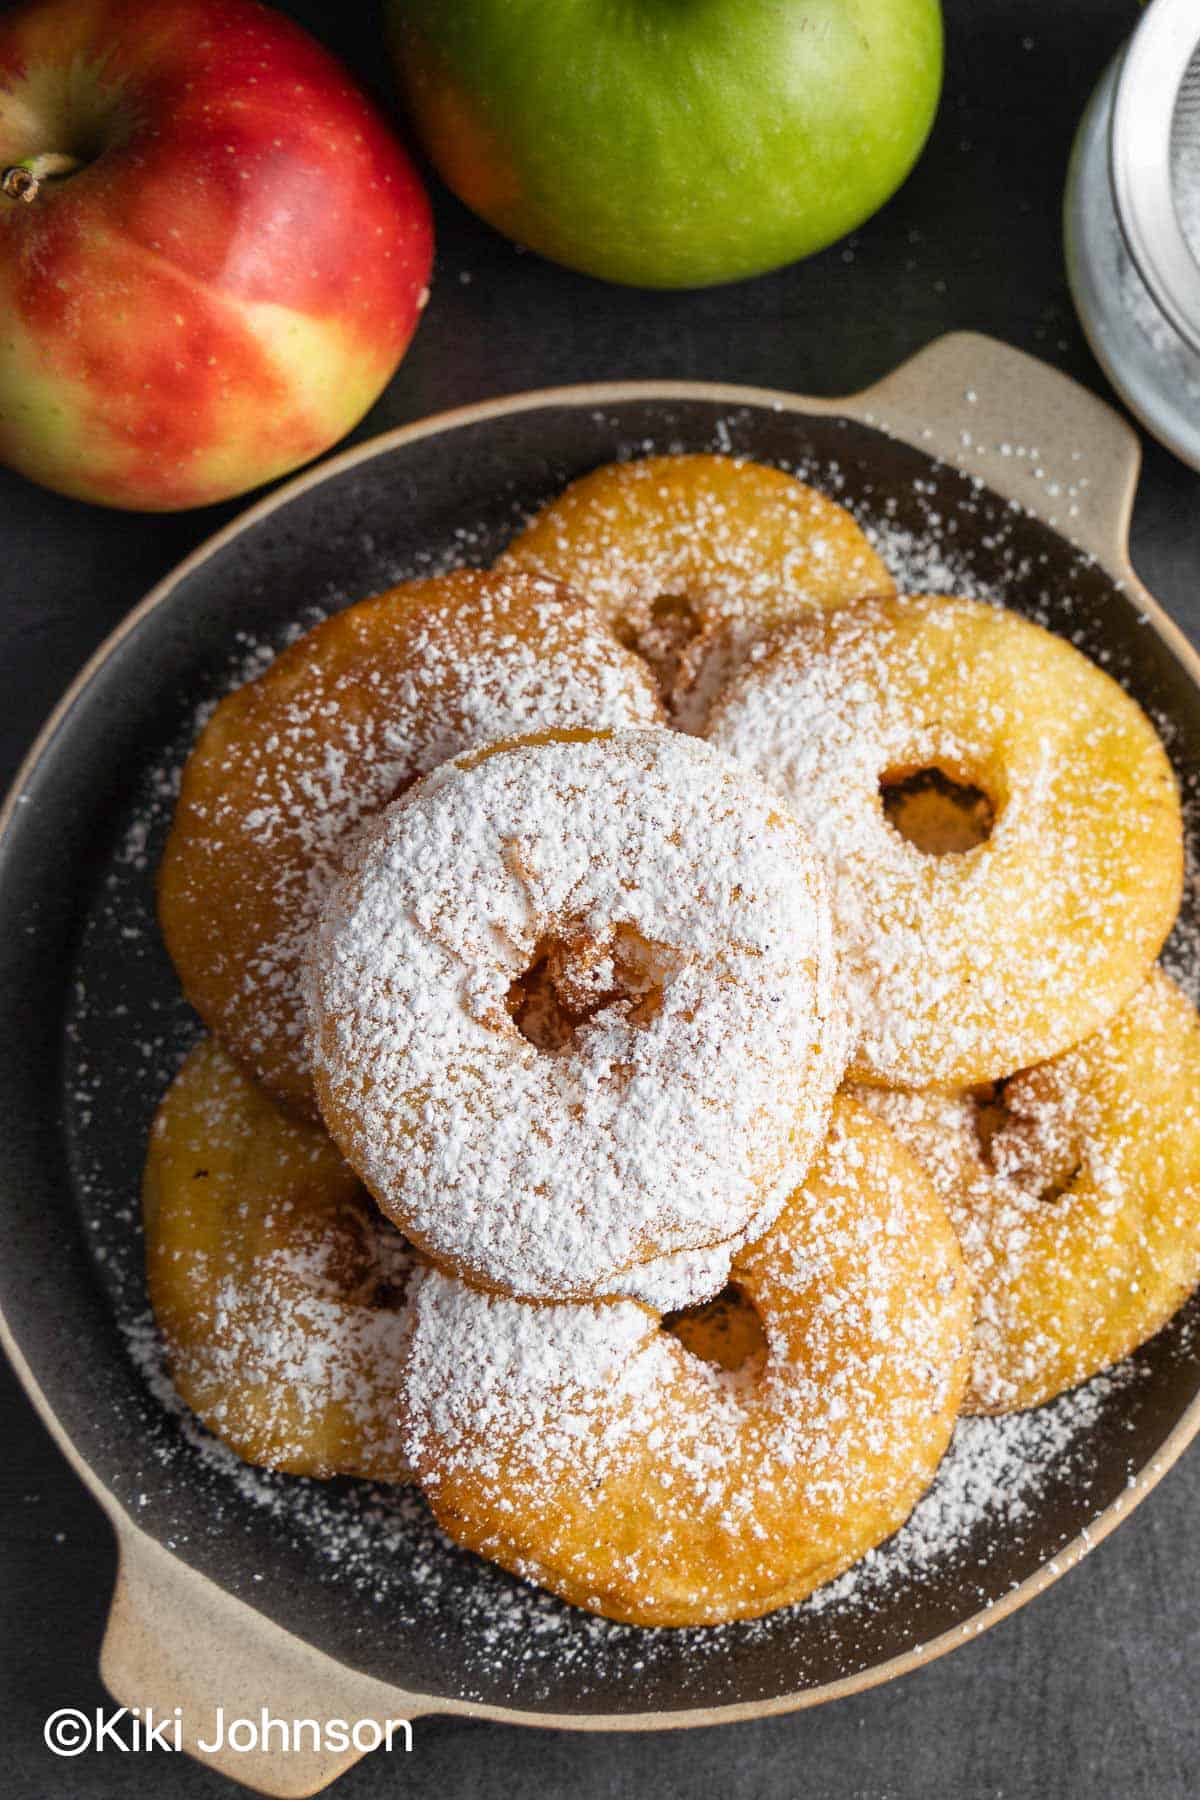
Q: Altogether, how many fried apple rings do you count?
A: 7